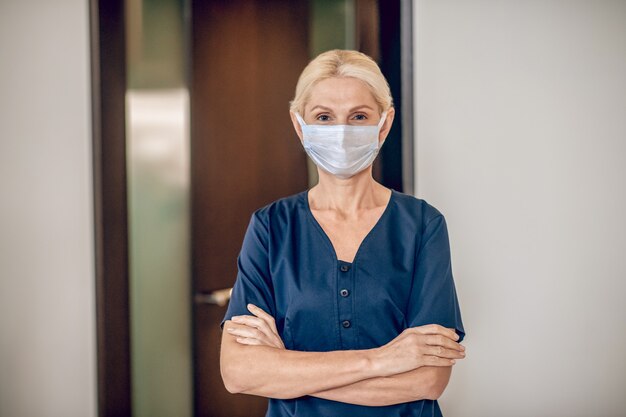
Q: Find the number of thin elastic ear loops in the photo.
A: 2